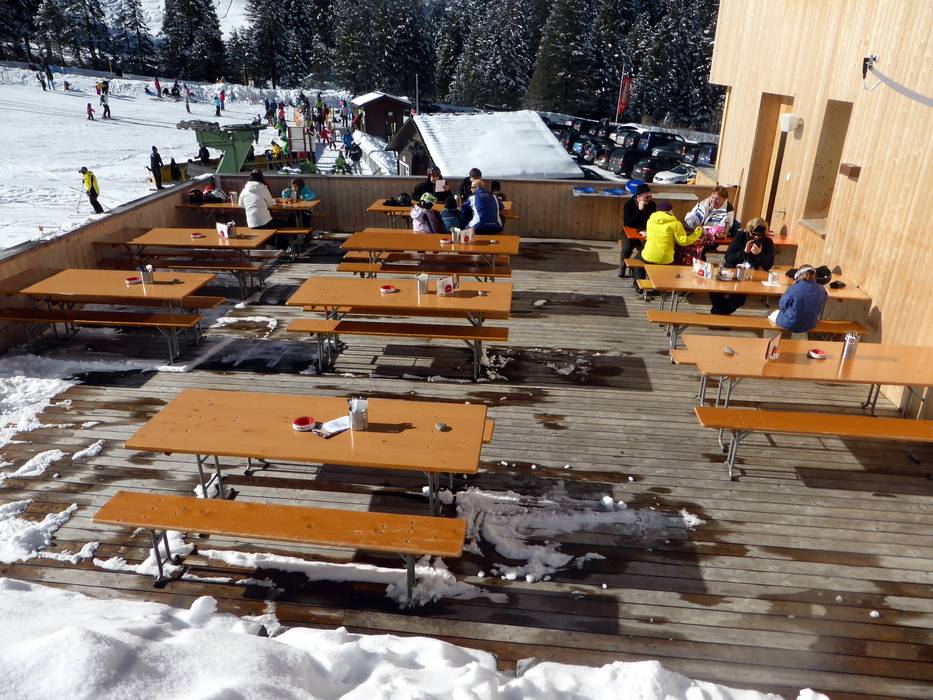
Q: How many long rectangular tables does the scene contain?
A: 10